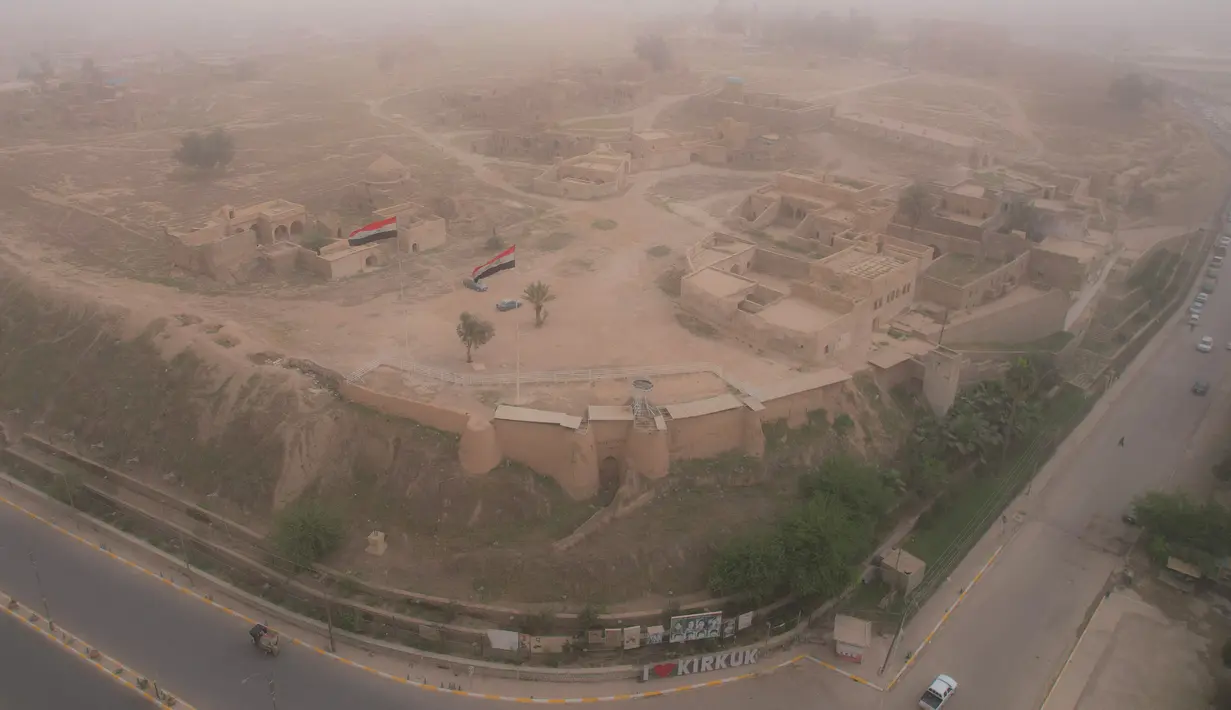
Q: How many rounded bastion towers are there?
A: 4